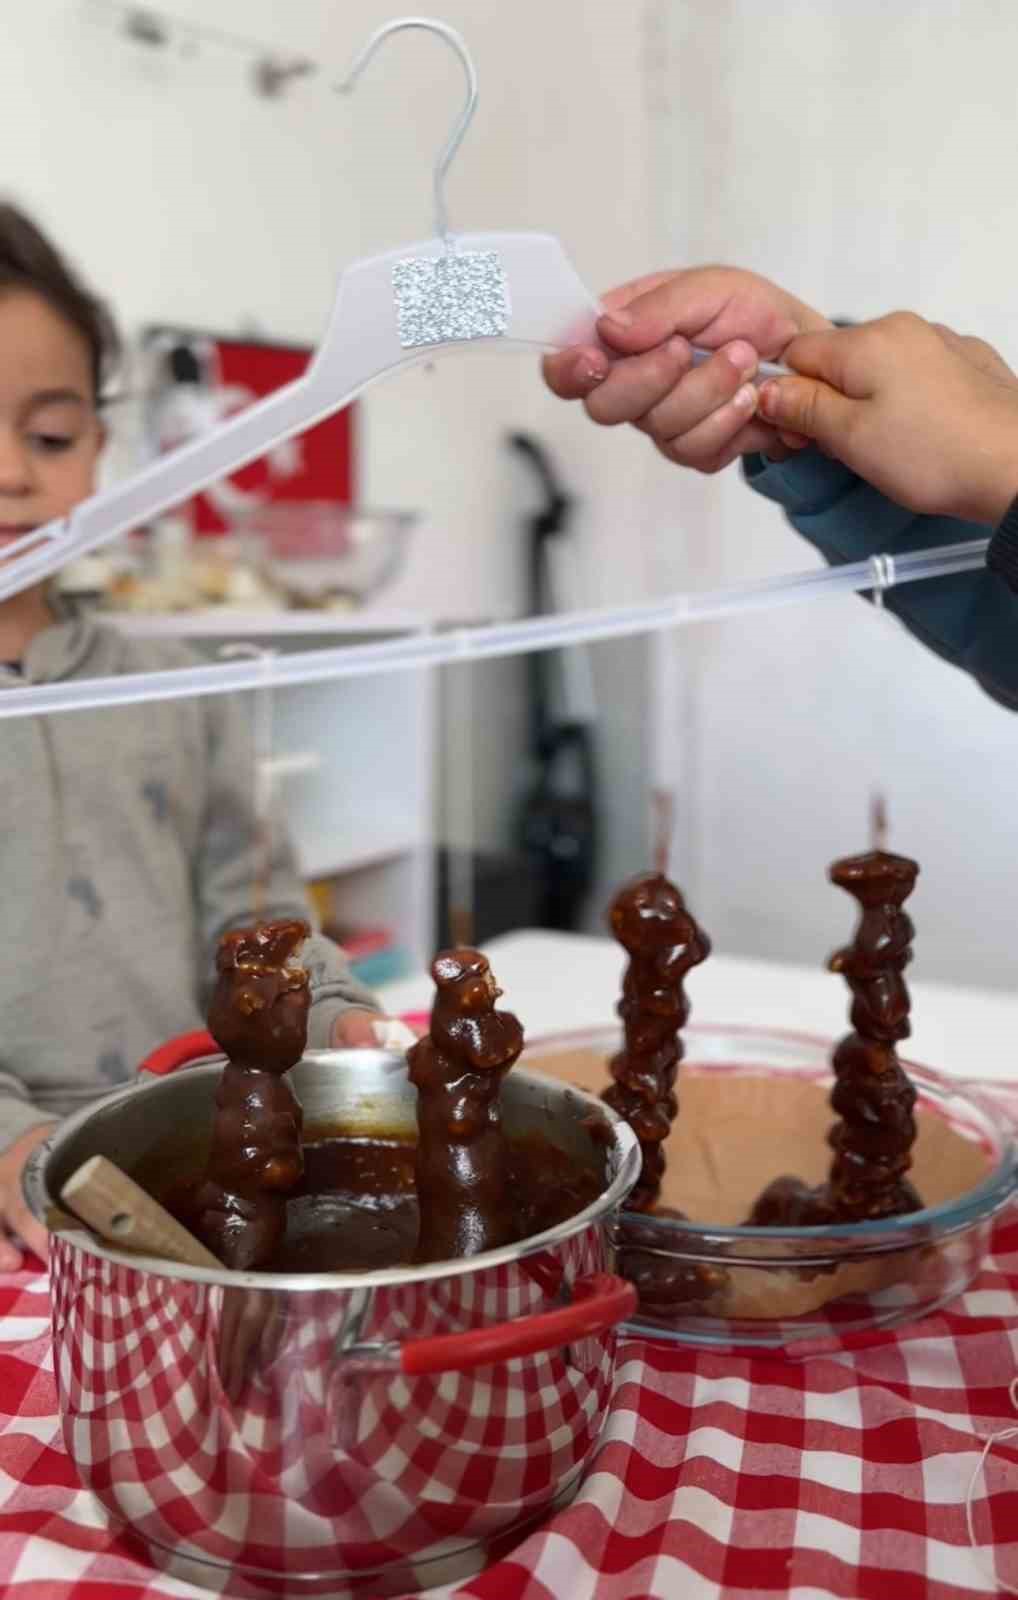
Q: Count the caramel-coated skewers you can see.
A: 4